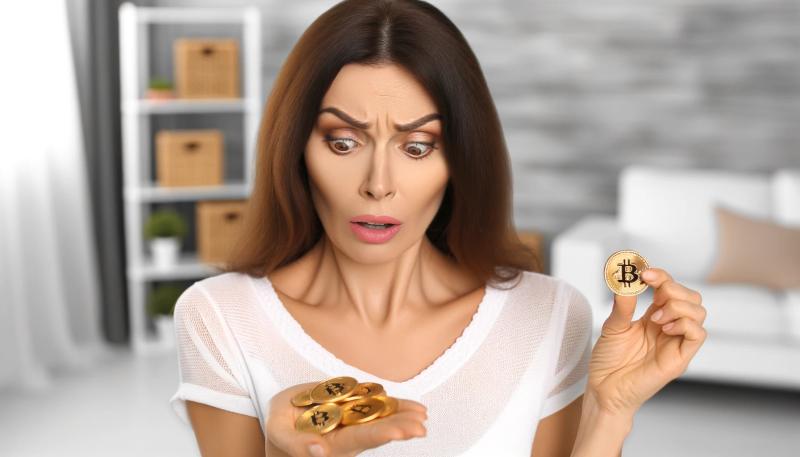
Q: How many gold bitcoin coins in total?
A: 7